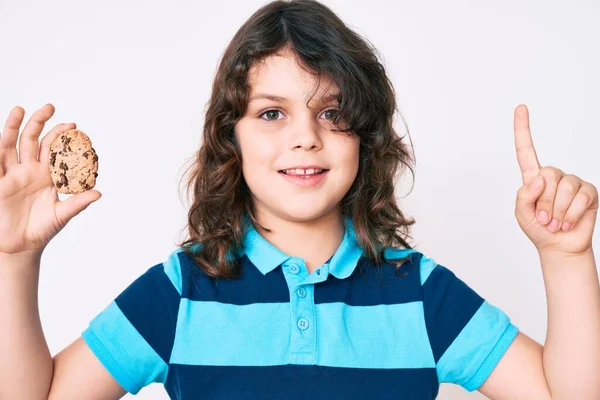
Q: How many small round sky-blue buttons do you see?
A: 3